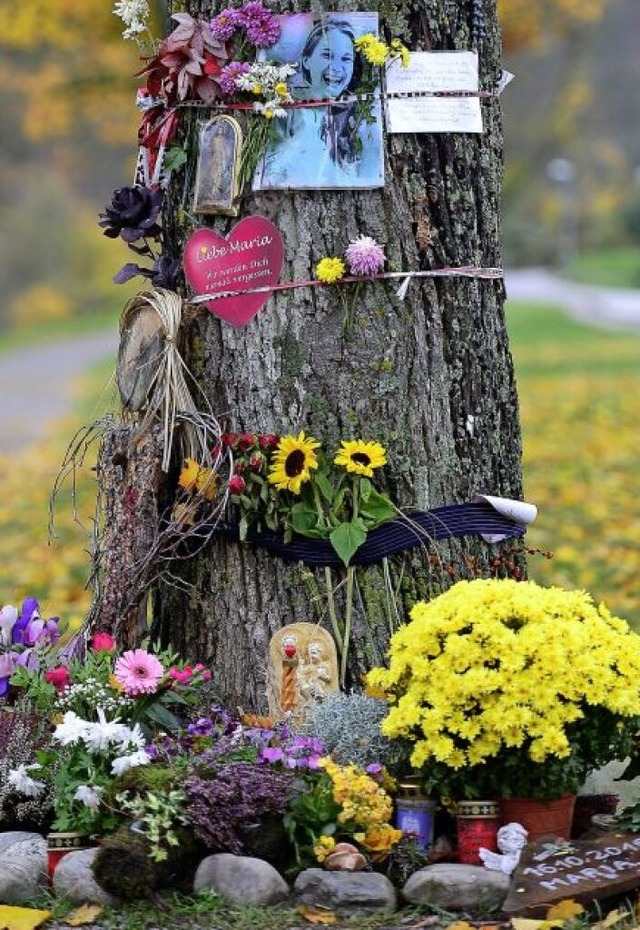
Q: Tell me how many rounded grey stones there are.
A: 5